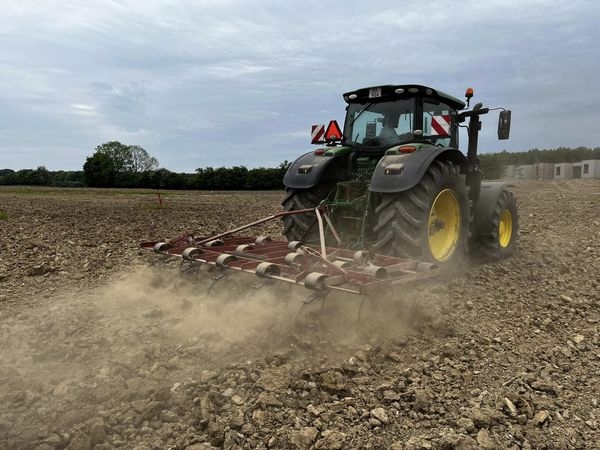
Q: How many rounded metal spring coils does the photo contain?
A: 15